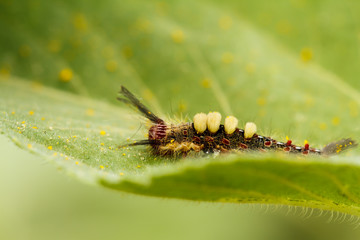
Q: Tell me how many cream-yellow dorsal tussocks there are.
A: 4